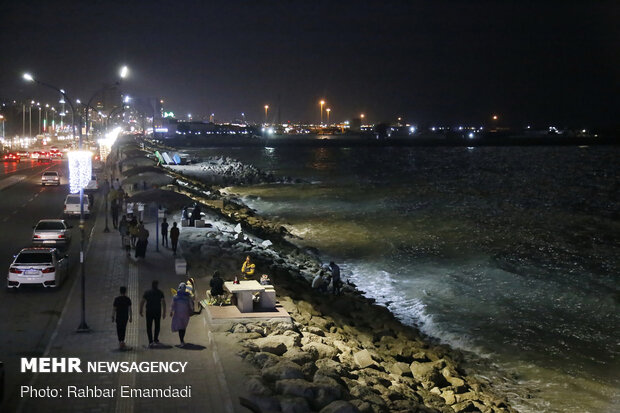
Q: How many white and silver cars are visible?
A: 5